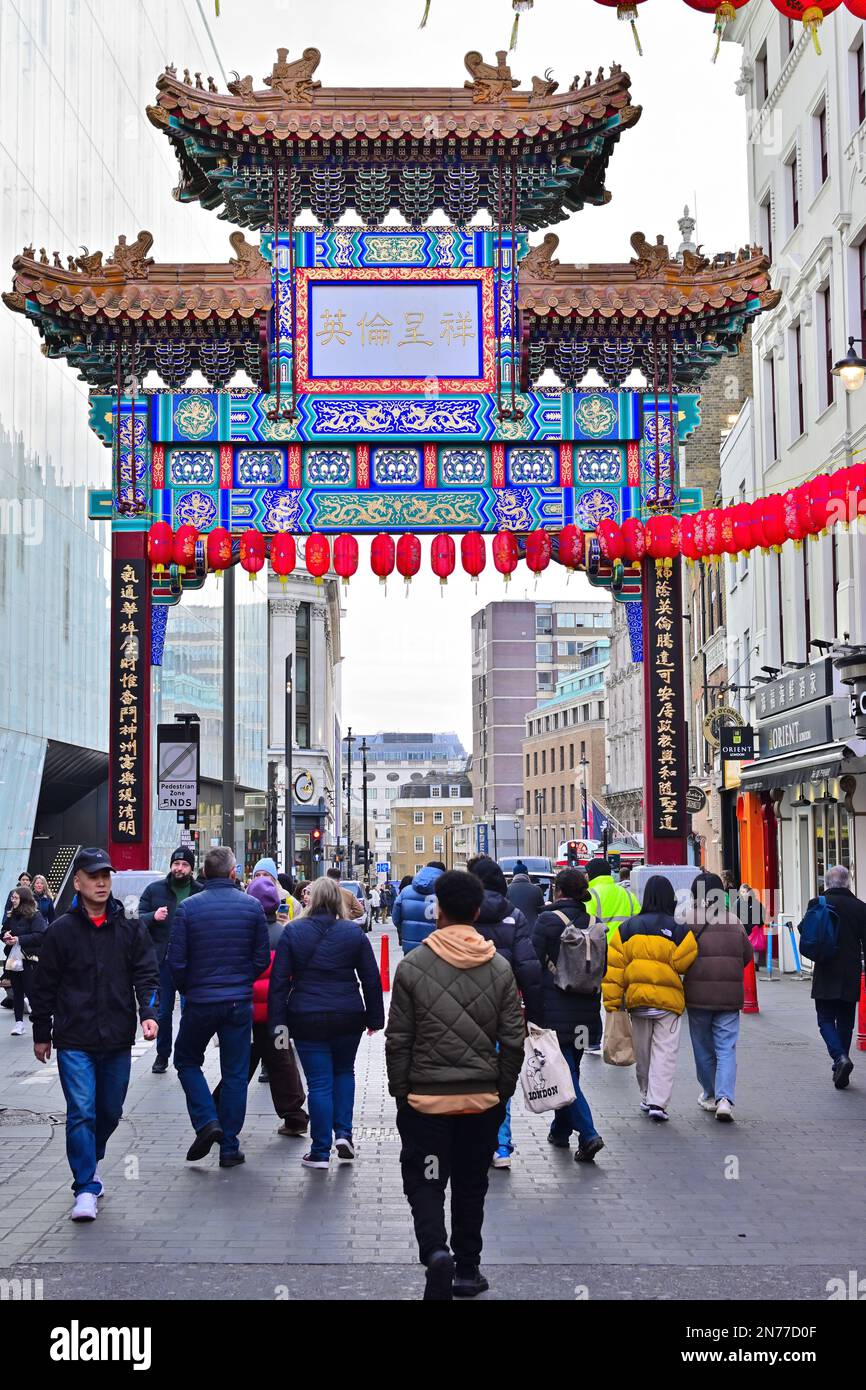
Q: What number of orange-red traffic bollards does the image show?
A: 3